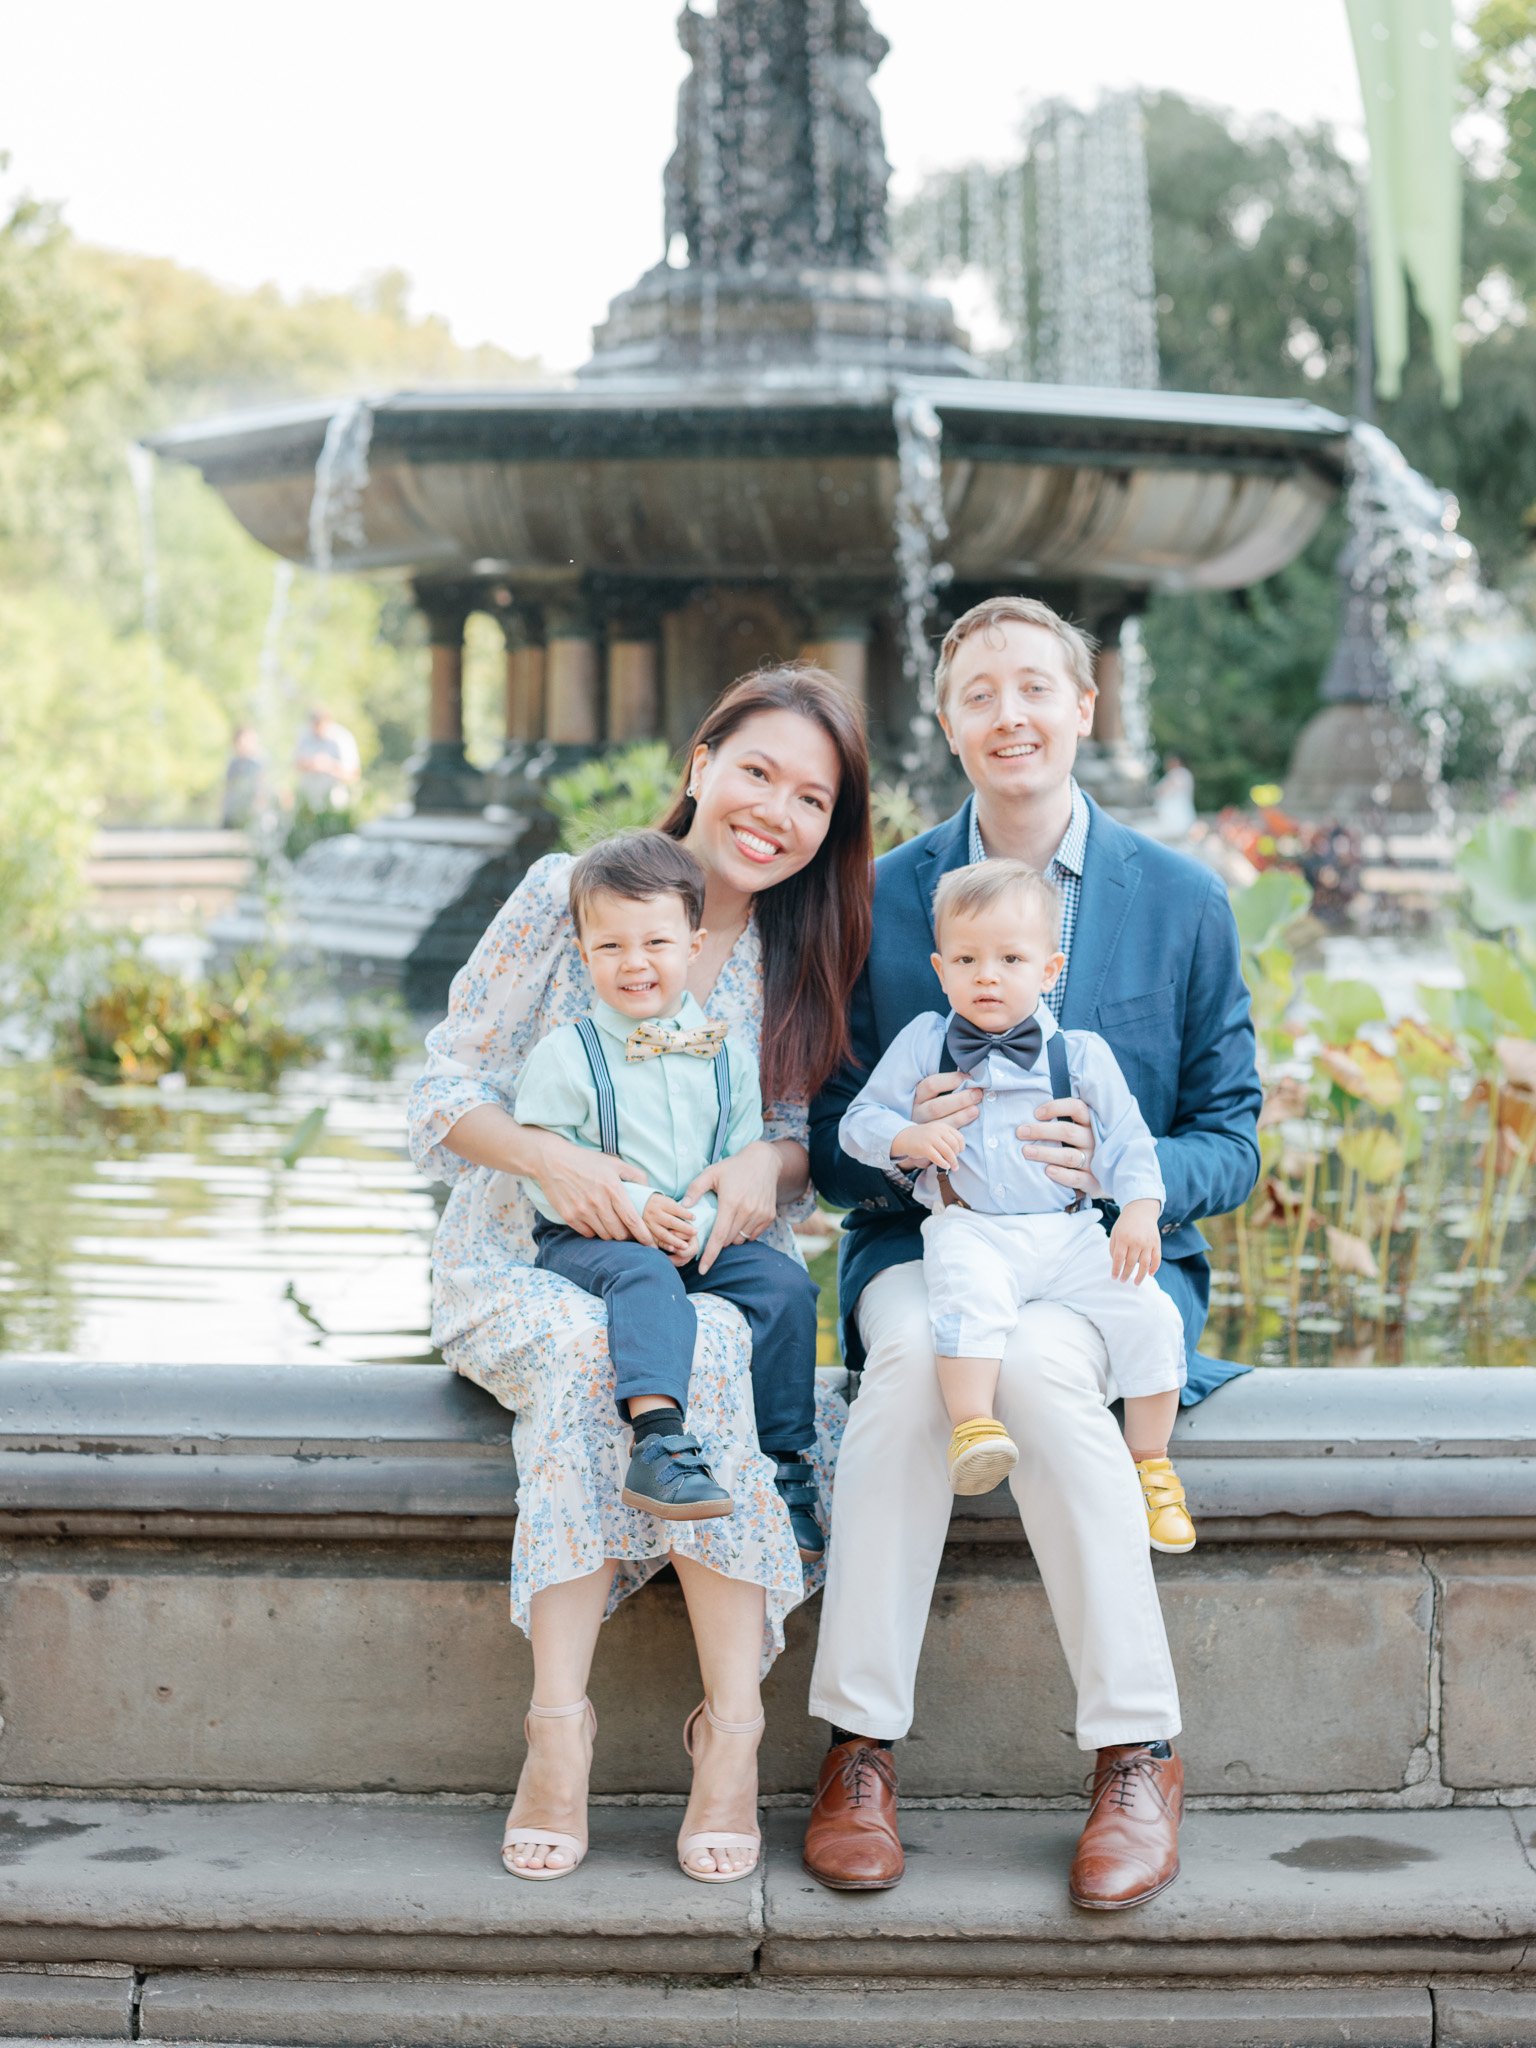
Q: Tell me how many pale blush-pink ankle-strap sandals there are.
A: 2